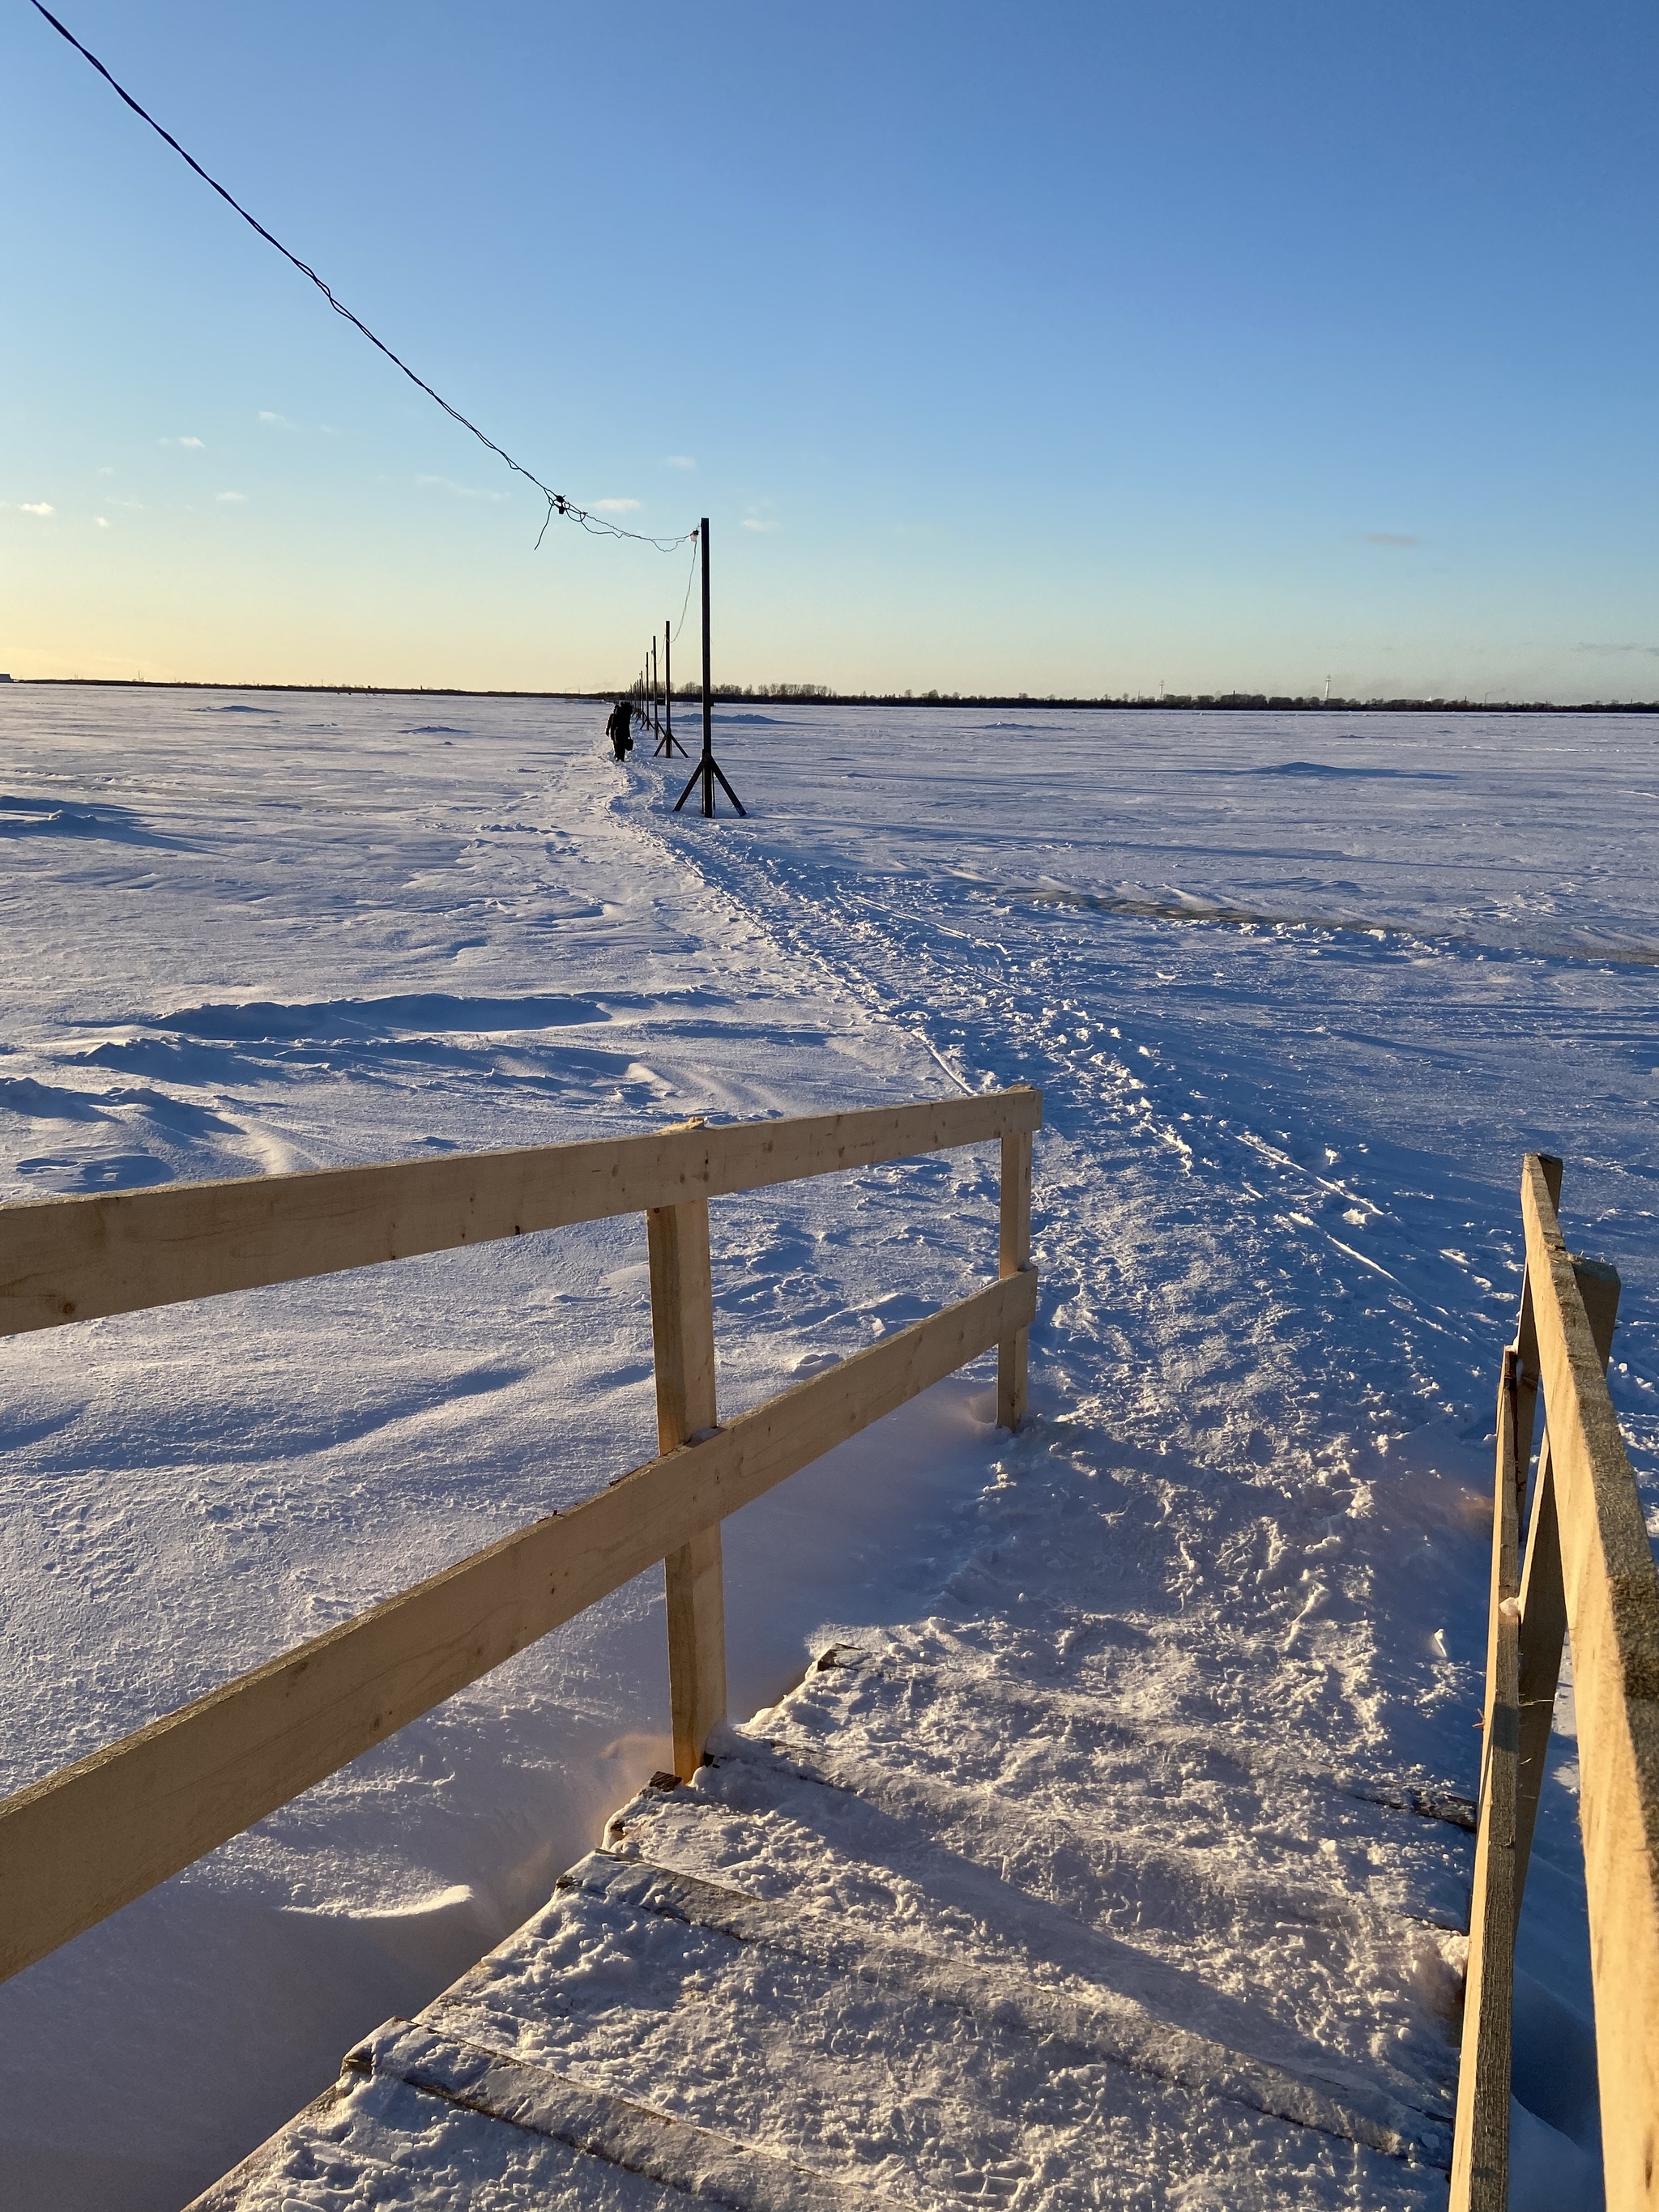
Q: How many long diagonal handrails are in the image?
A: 4